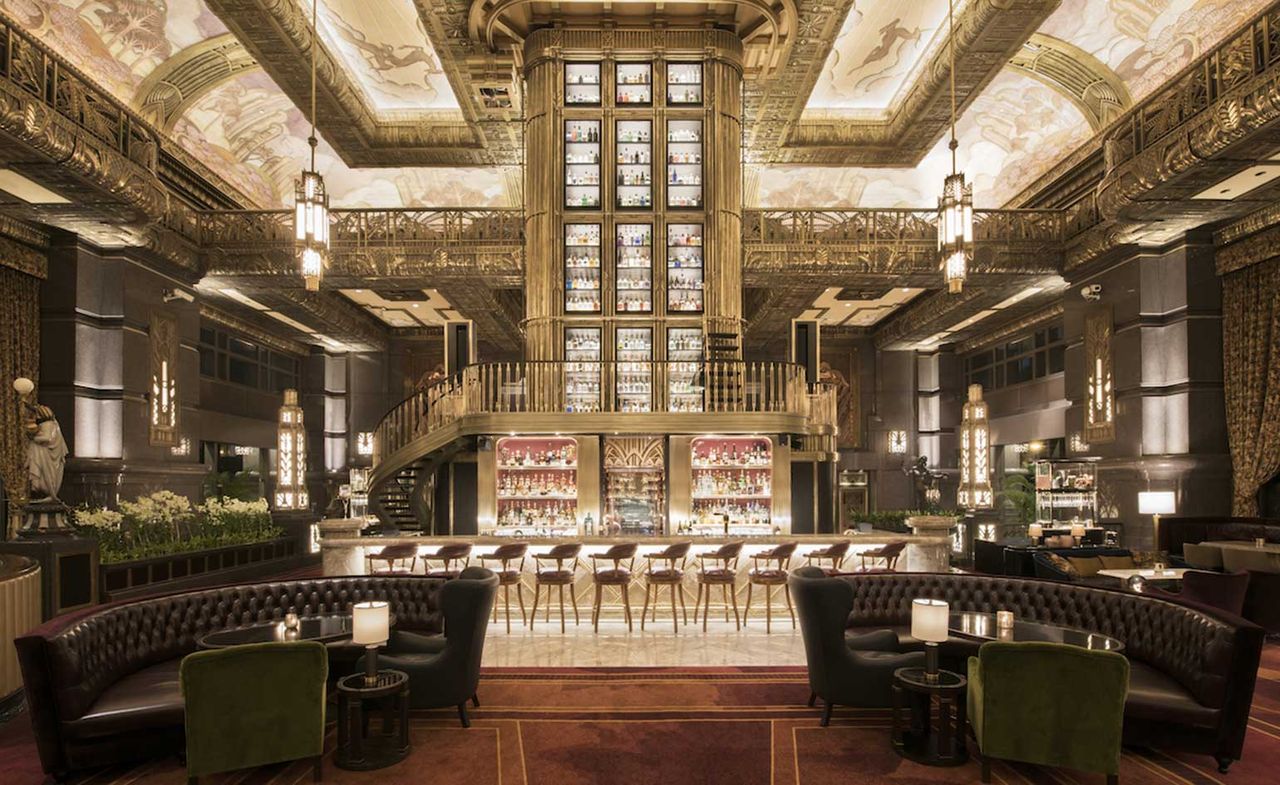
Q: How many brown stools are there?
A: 10